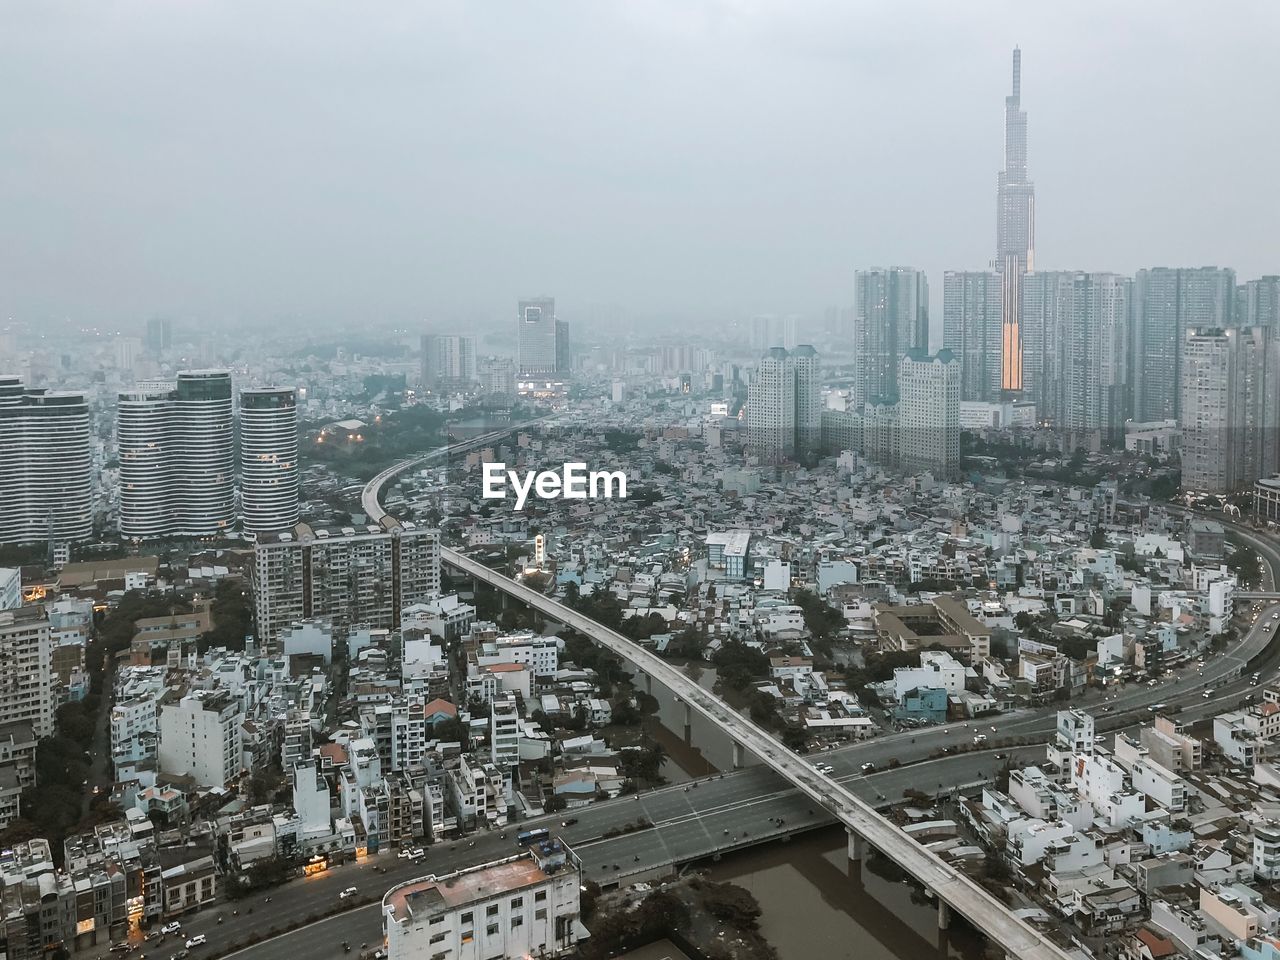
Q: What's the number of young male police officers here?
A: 0